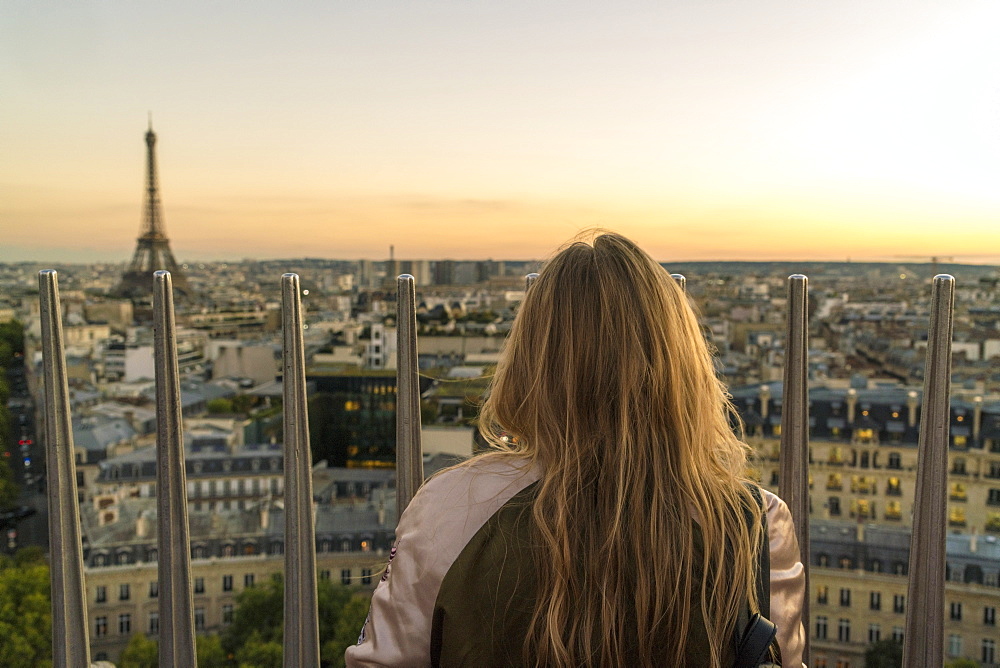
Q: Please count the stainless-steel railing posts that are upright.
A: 8